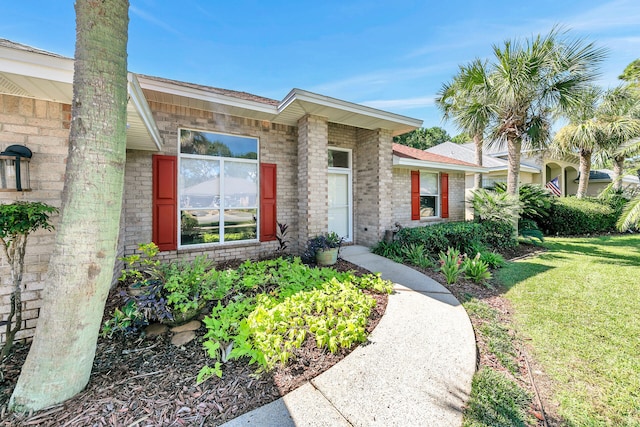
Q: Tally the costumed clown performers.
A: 0